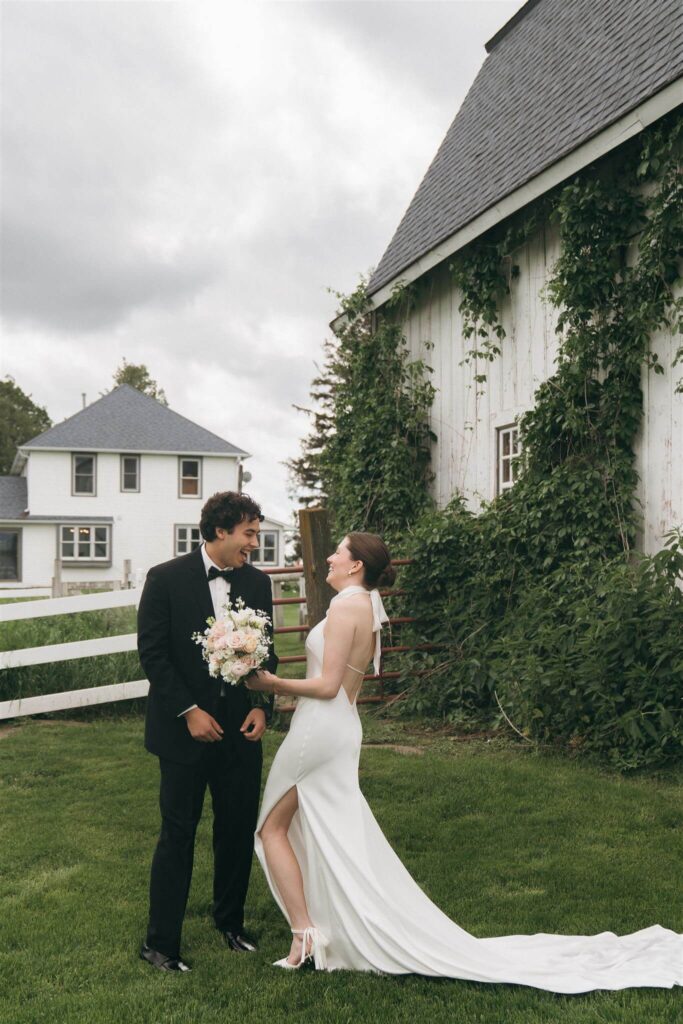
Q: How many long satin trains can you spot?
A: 1